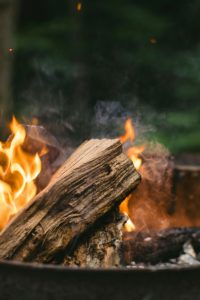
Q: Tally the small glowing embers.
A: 3